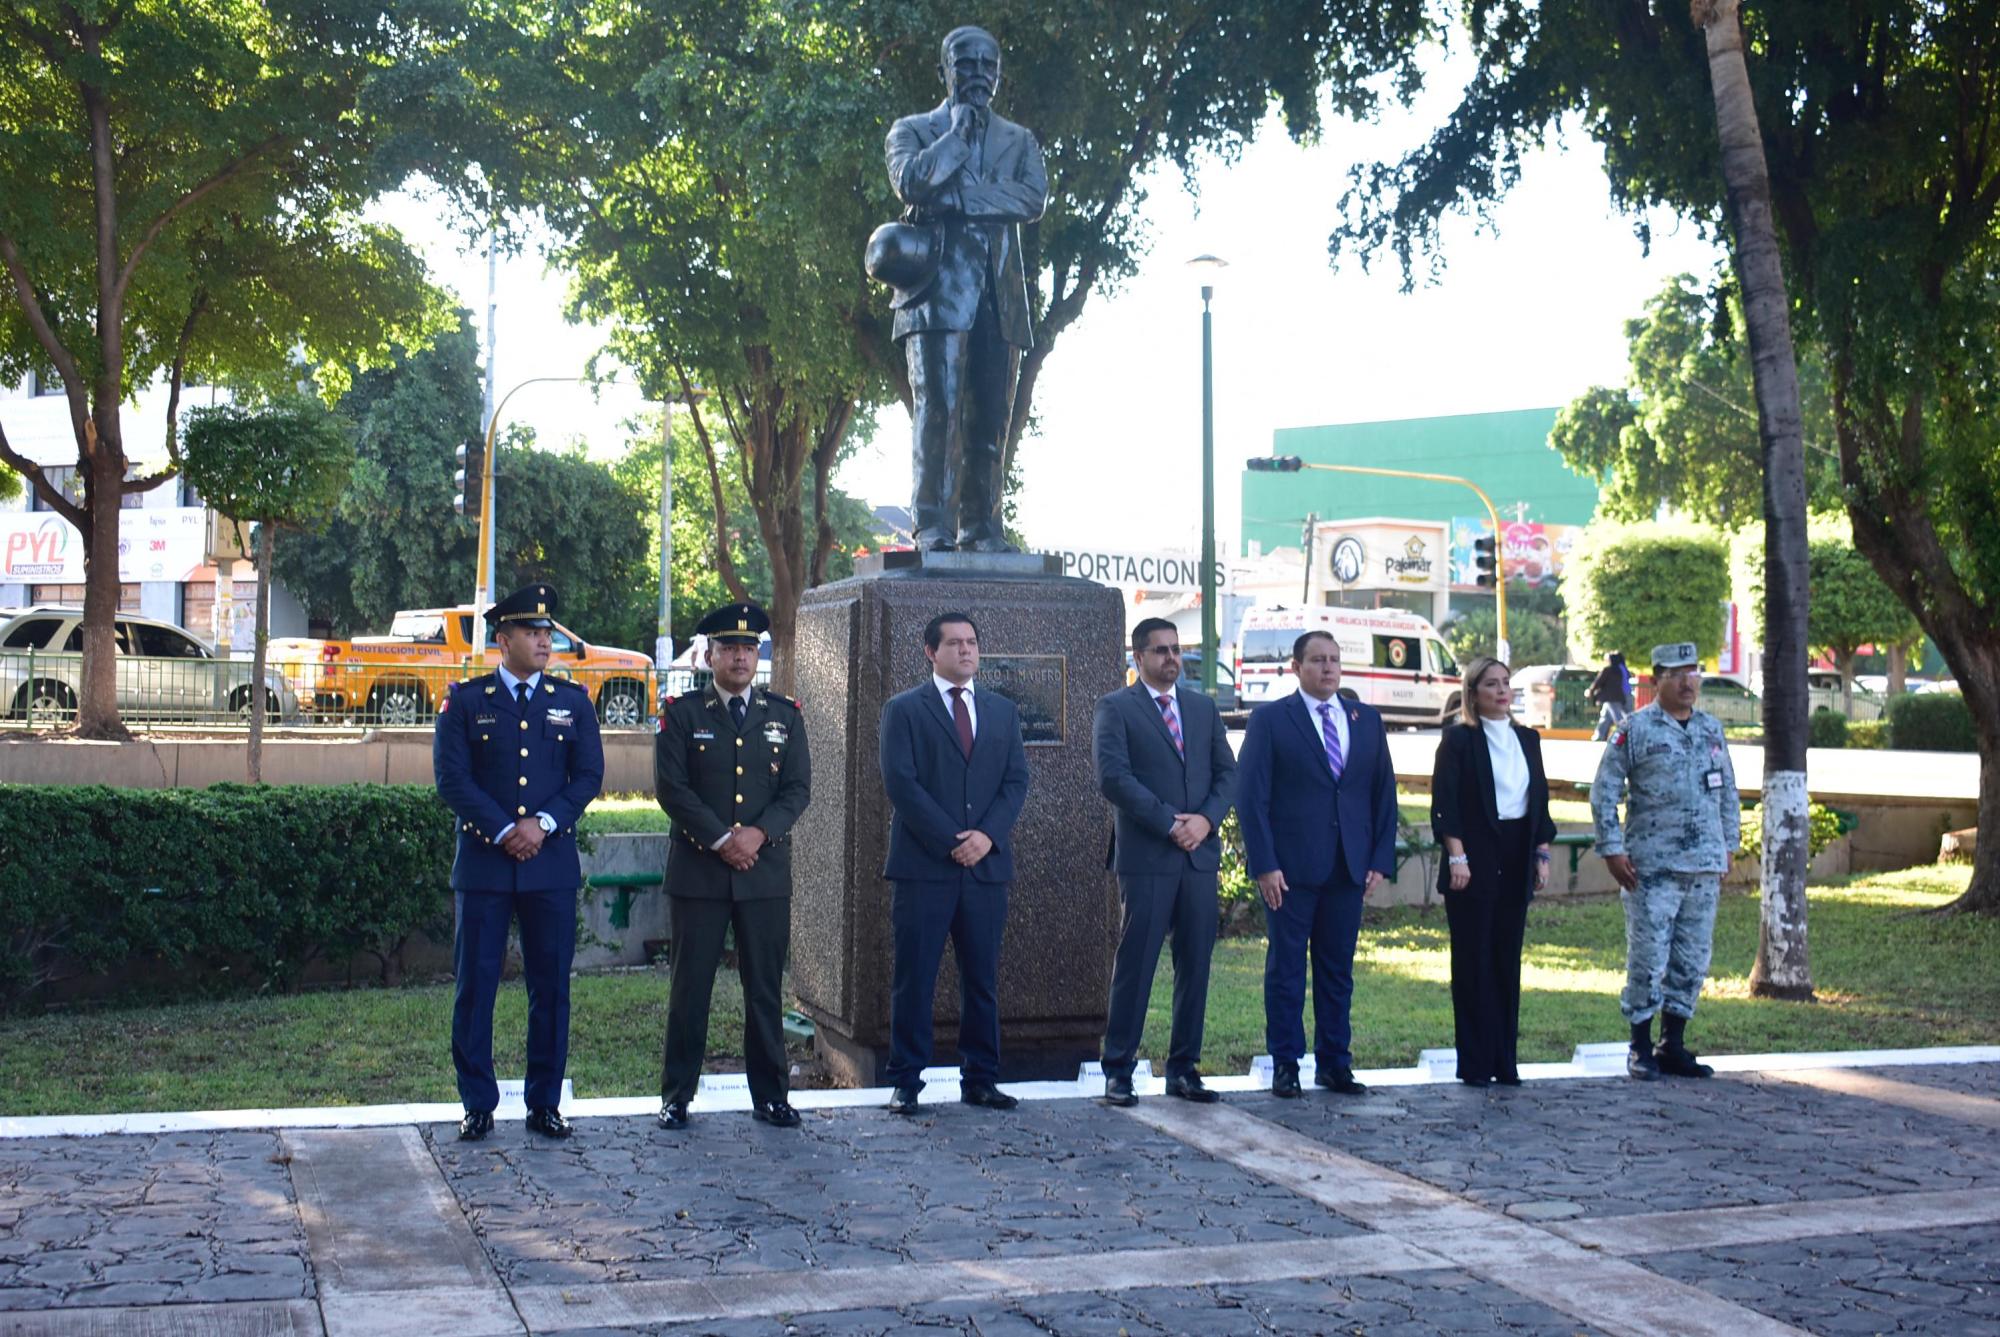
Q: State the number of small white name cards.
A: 7